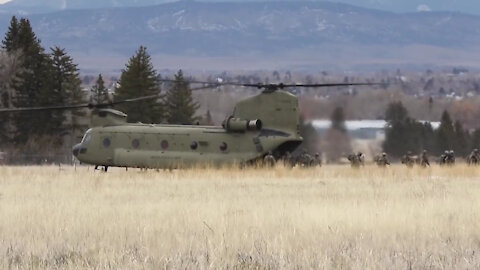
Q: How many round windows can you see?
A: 5